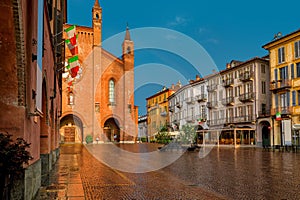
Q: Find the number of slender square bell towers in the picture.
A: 2